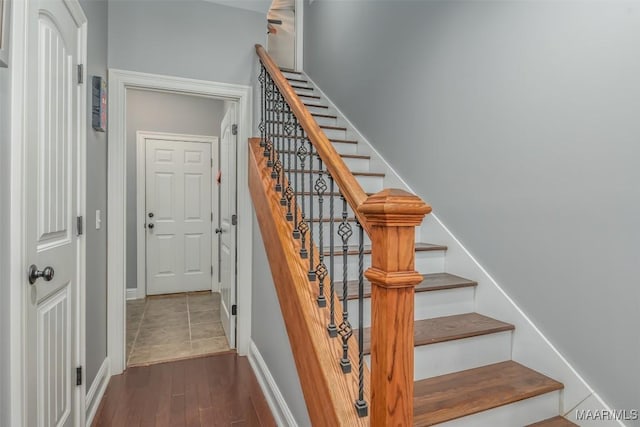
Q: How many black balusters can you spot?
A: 14